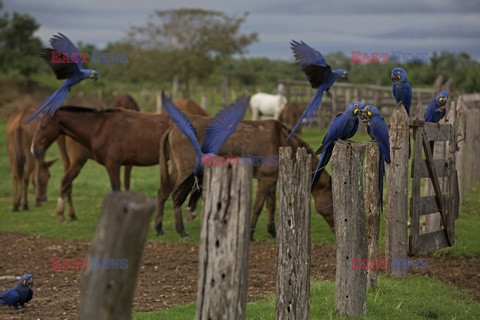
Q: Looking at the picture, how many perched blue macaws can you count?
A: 4